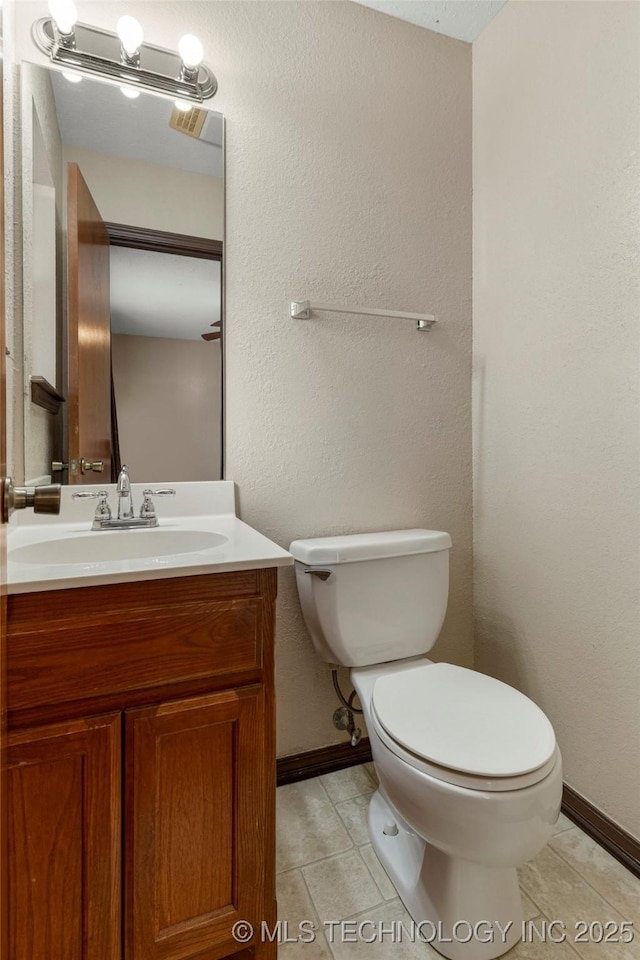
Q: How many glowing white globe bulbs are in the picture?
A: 3